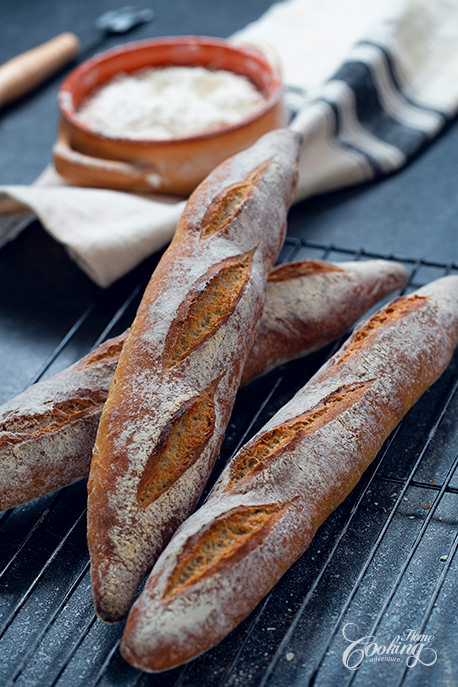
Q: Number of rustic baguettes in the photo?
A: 3